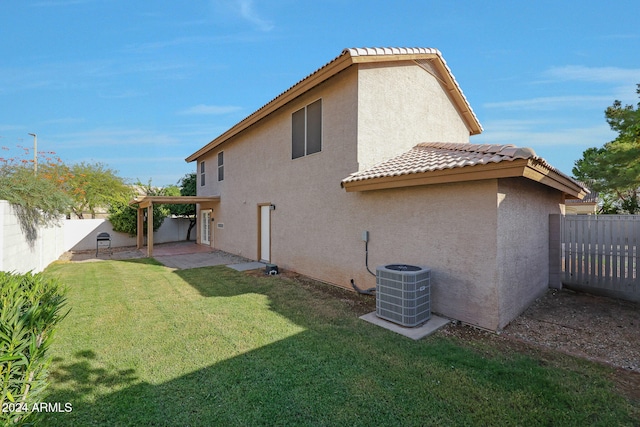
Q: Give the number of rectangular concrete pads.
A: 2